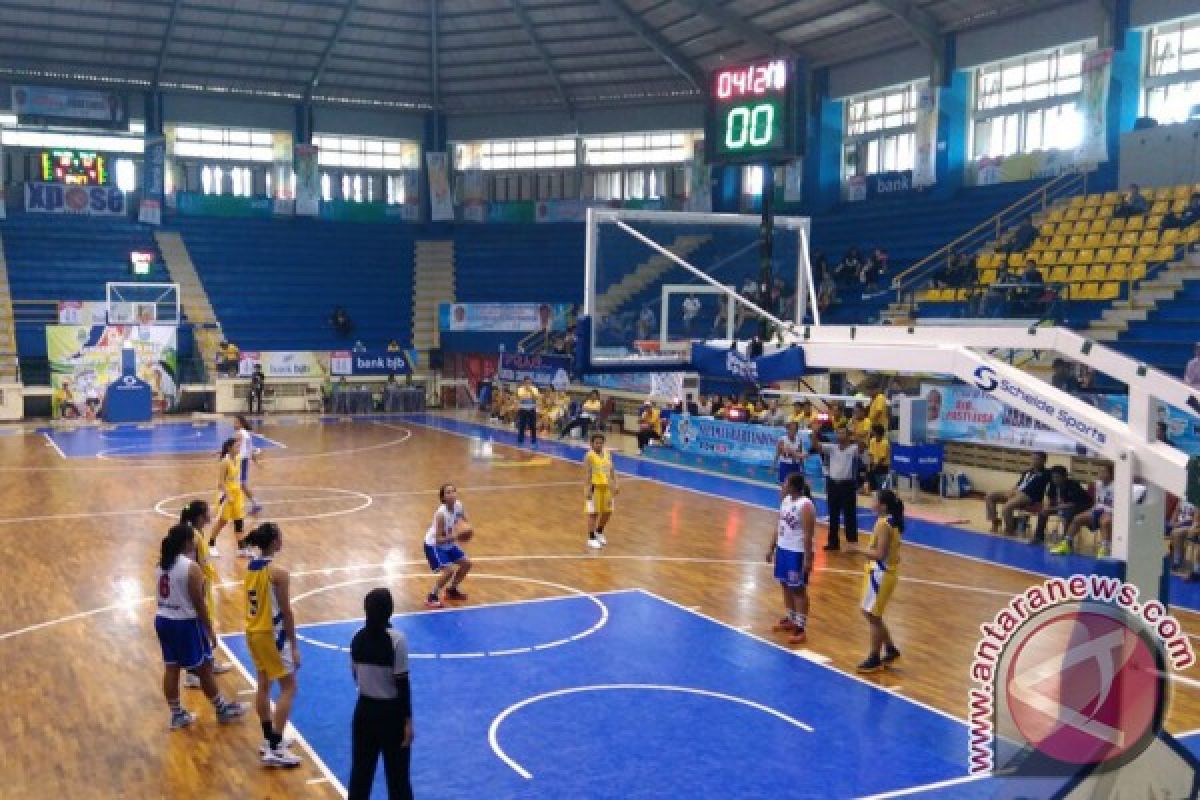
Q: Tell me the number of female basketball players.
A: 10